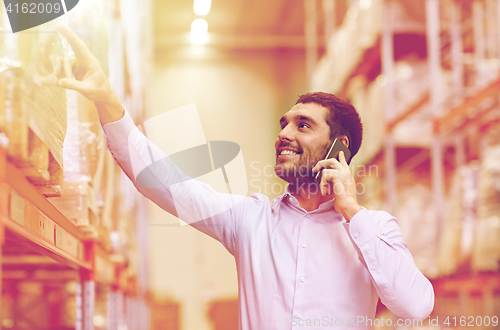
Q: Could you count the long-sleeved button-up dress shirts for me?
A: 1